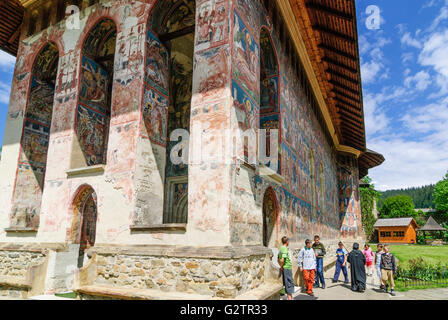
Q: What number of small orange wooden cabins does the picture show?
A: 1